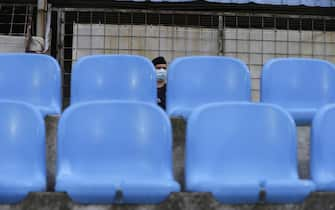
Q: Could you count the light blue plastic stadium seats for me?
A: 8